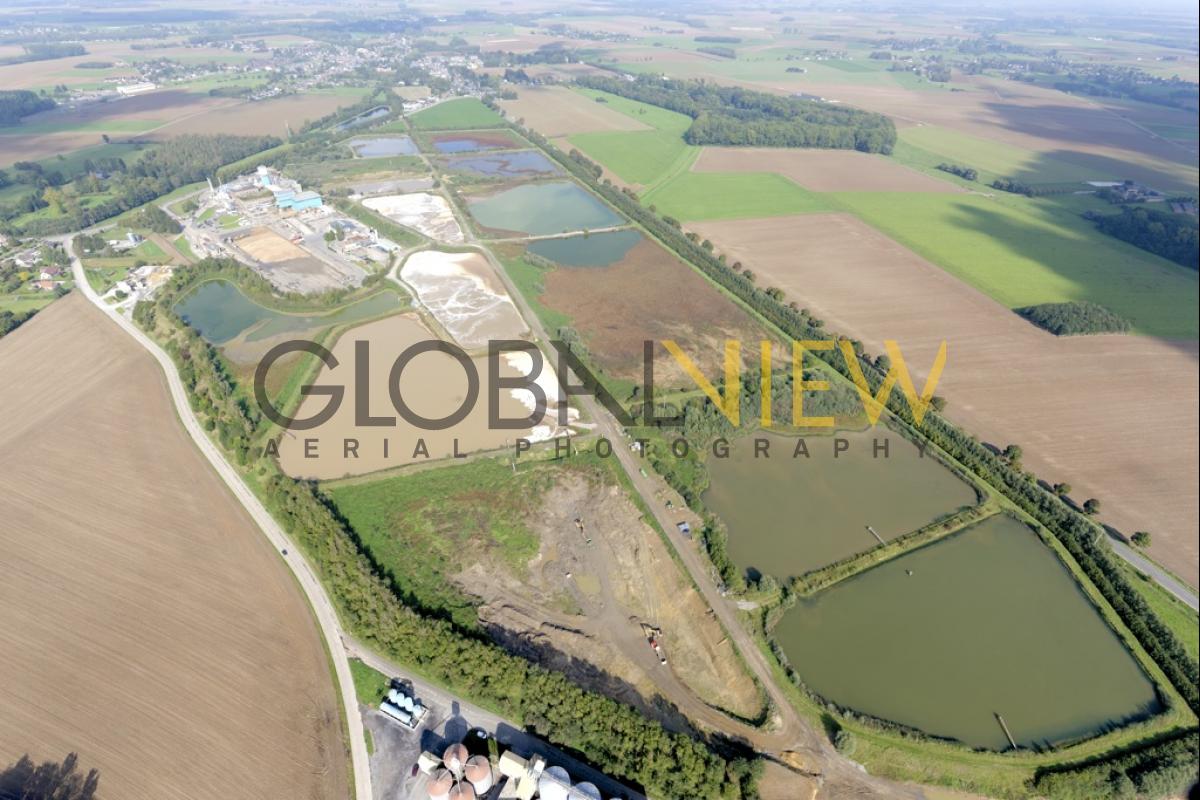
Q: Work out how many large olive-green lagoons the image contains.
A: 2